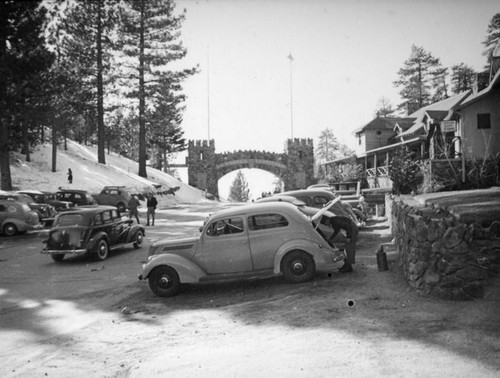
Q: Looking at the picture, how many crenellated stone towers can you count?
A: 2